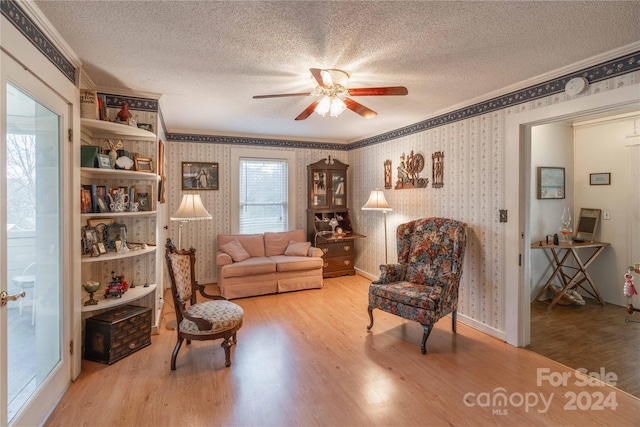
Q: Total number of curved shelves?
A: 5